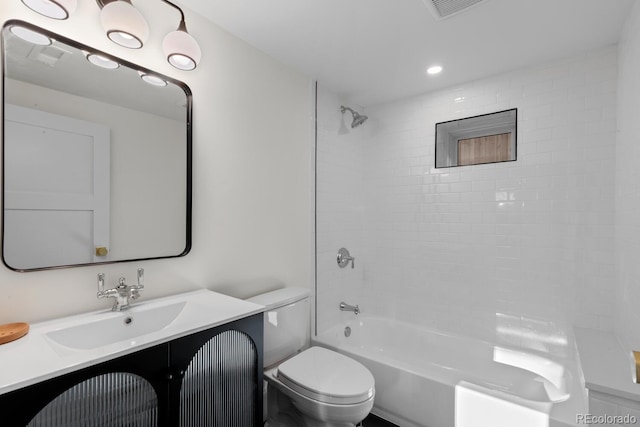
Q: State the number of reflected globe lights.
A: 3